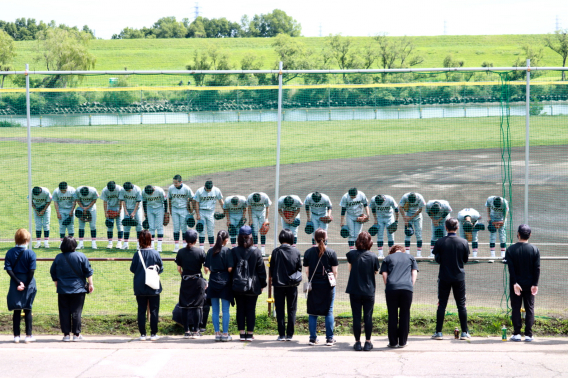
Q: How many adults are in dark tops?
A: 12